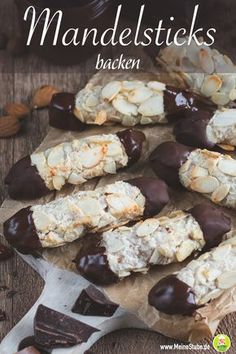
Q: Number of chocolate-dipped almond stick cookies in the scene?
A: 8